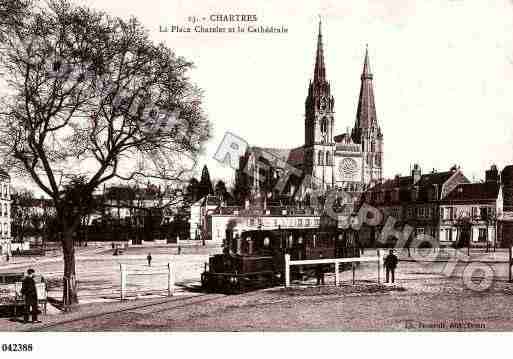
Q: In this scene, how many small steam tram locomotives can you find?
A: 1